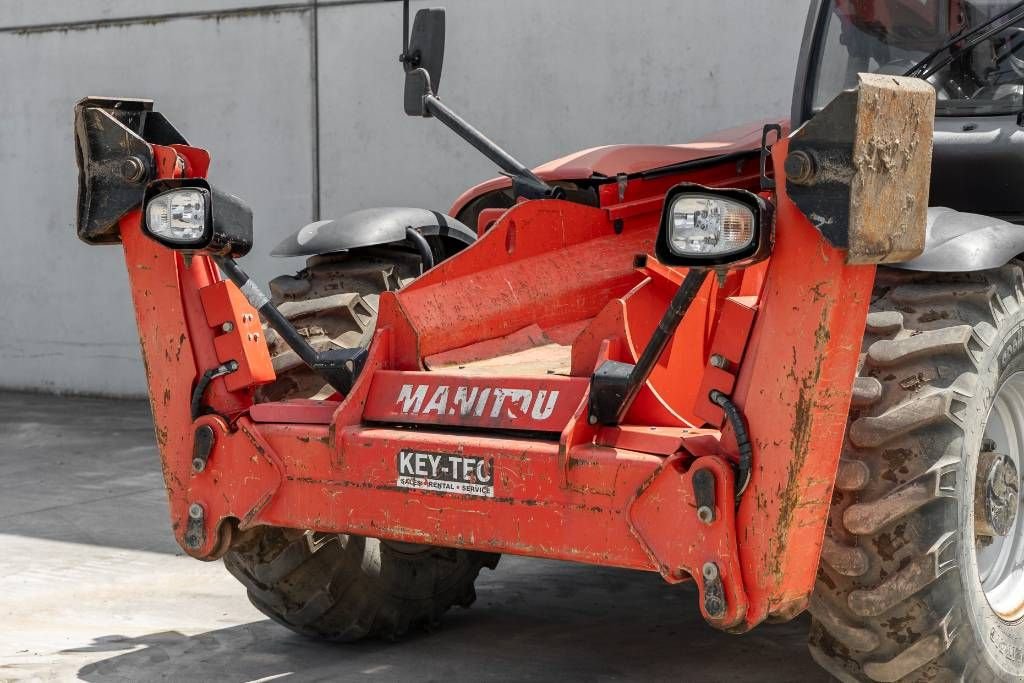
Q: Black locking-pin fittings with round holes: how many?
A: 4